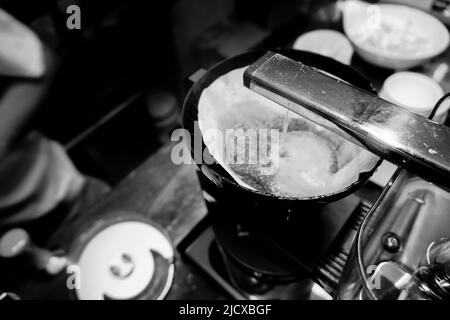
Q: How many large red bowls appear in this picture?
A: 0